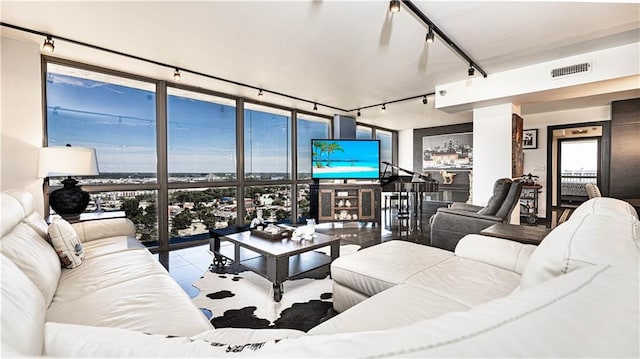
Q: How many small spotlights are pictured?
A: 10